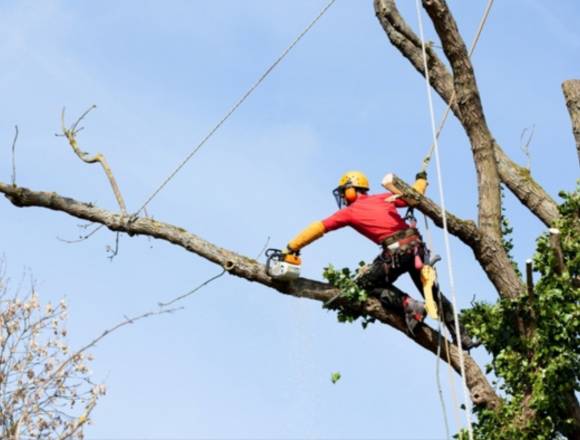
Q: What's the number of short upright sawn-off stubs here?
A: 2